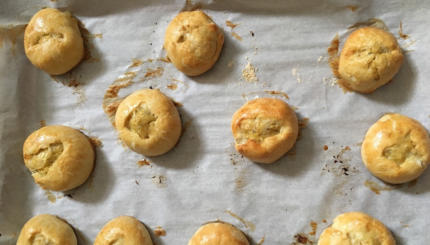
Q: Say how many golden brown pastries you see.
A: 11